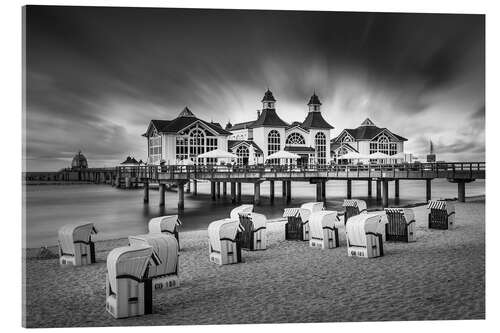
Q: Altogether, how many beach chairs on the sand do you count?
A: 14